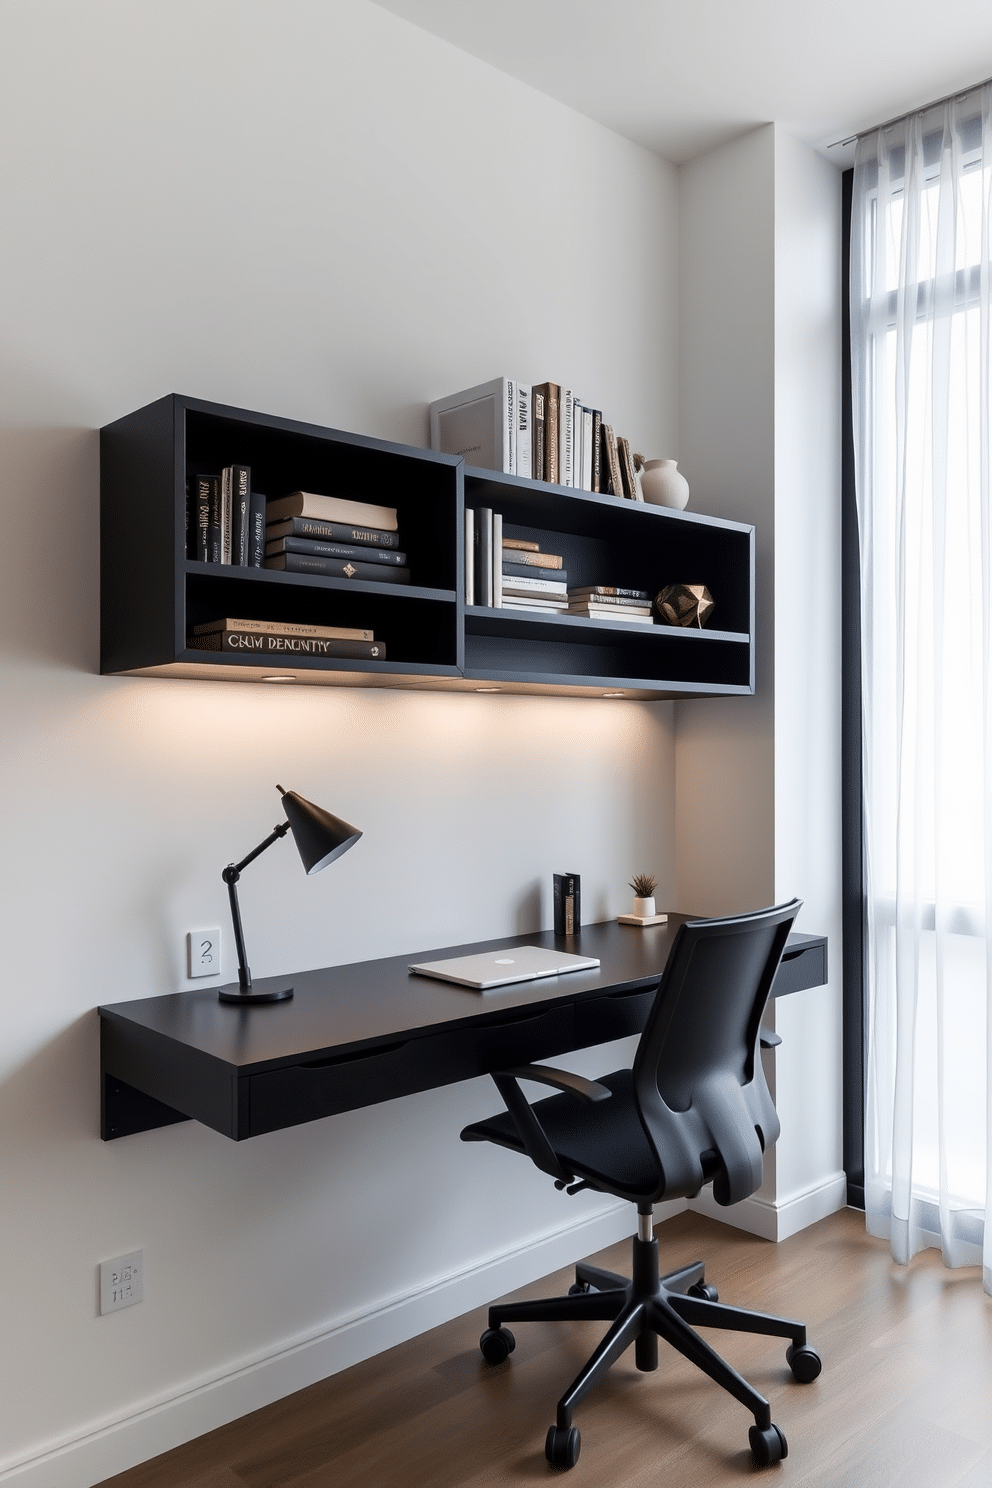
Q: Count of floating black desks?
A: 1